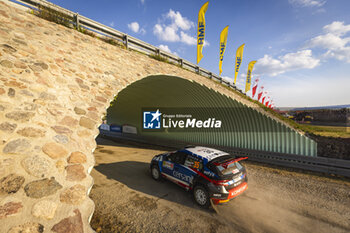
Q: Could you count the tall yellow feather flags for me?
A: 4